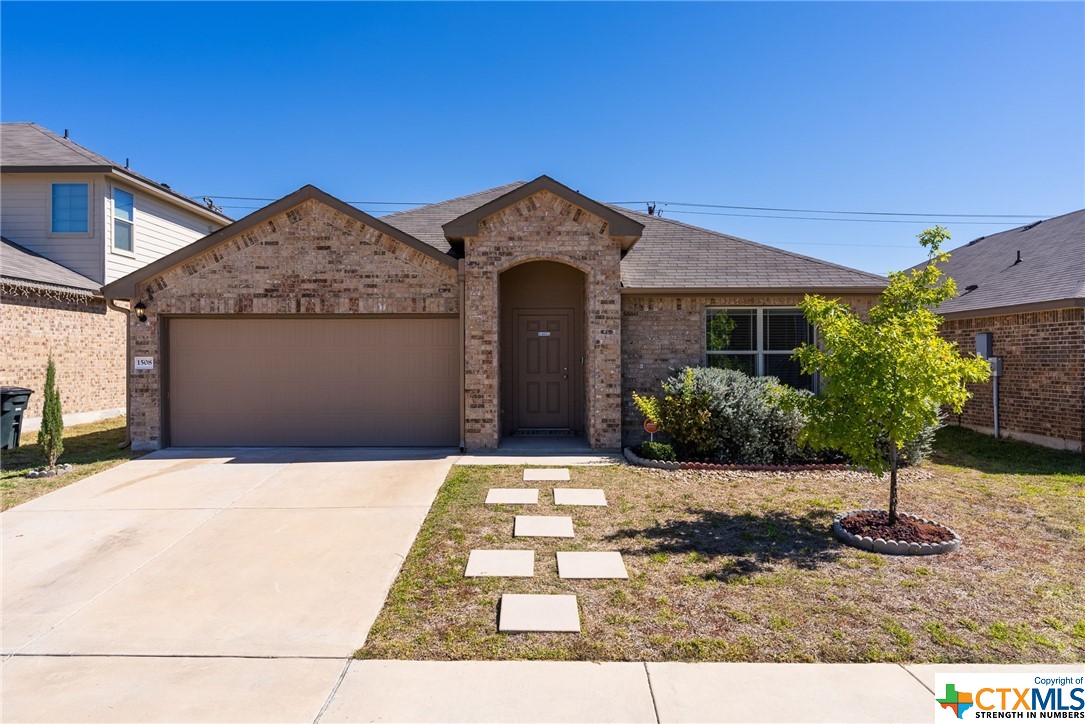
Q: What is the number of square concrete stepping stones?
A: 7